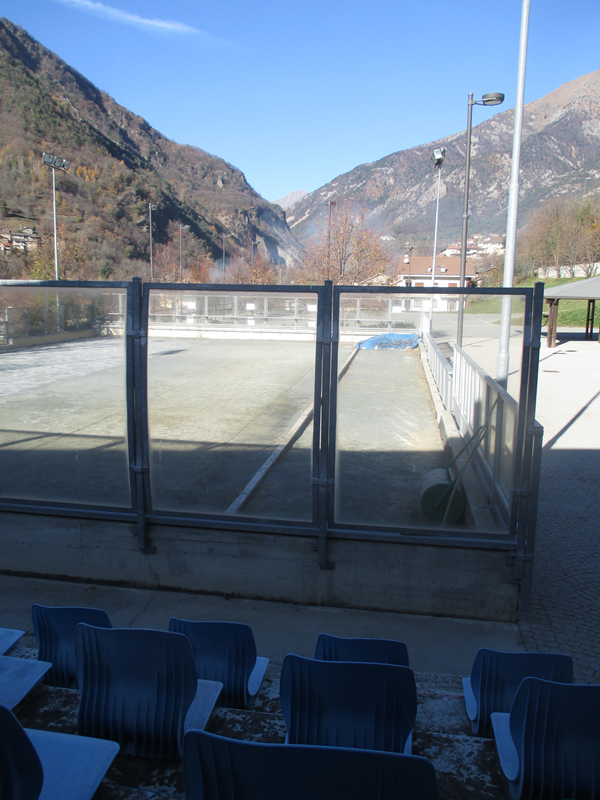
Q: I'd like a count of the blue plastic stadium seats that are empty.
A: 11